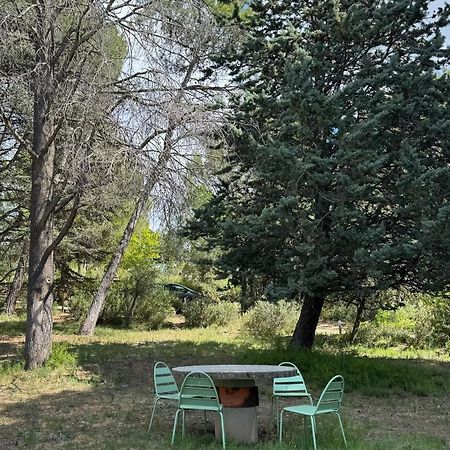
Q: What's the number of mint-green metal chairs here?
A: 4